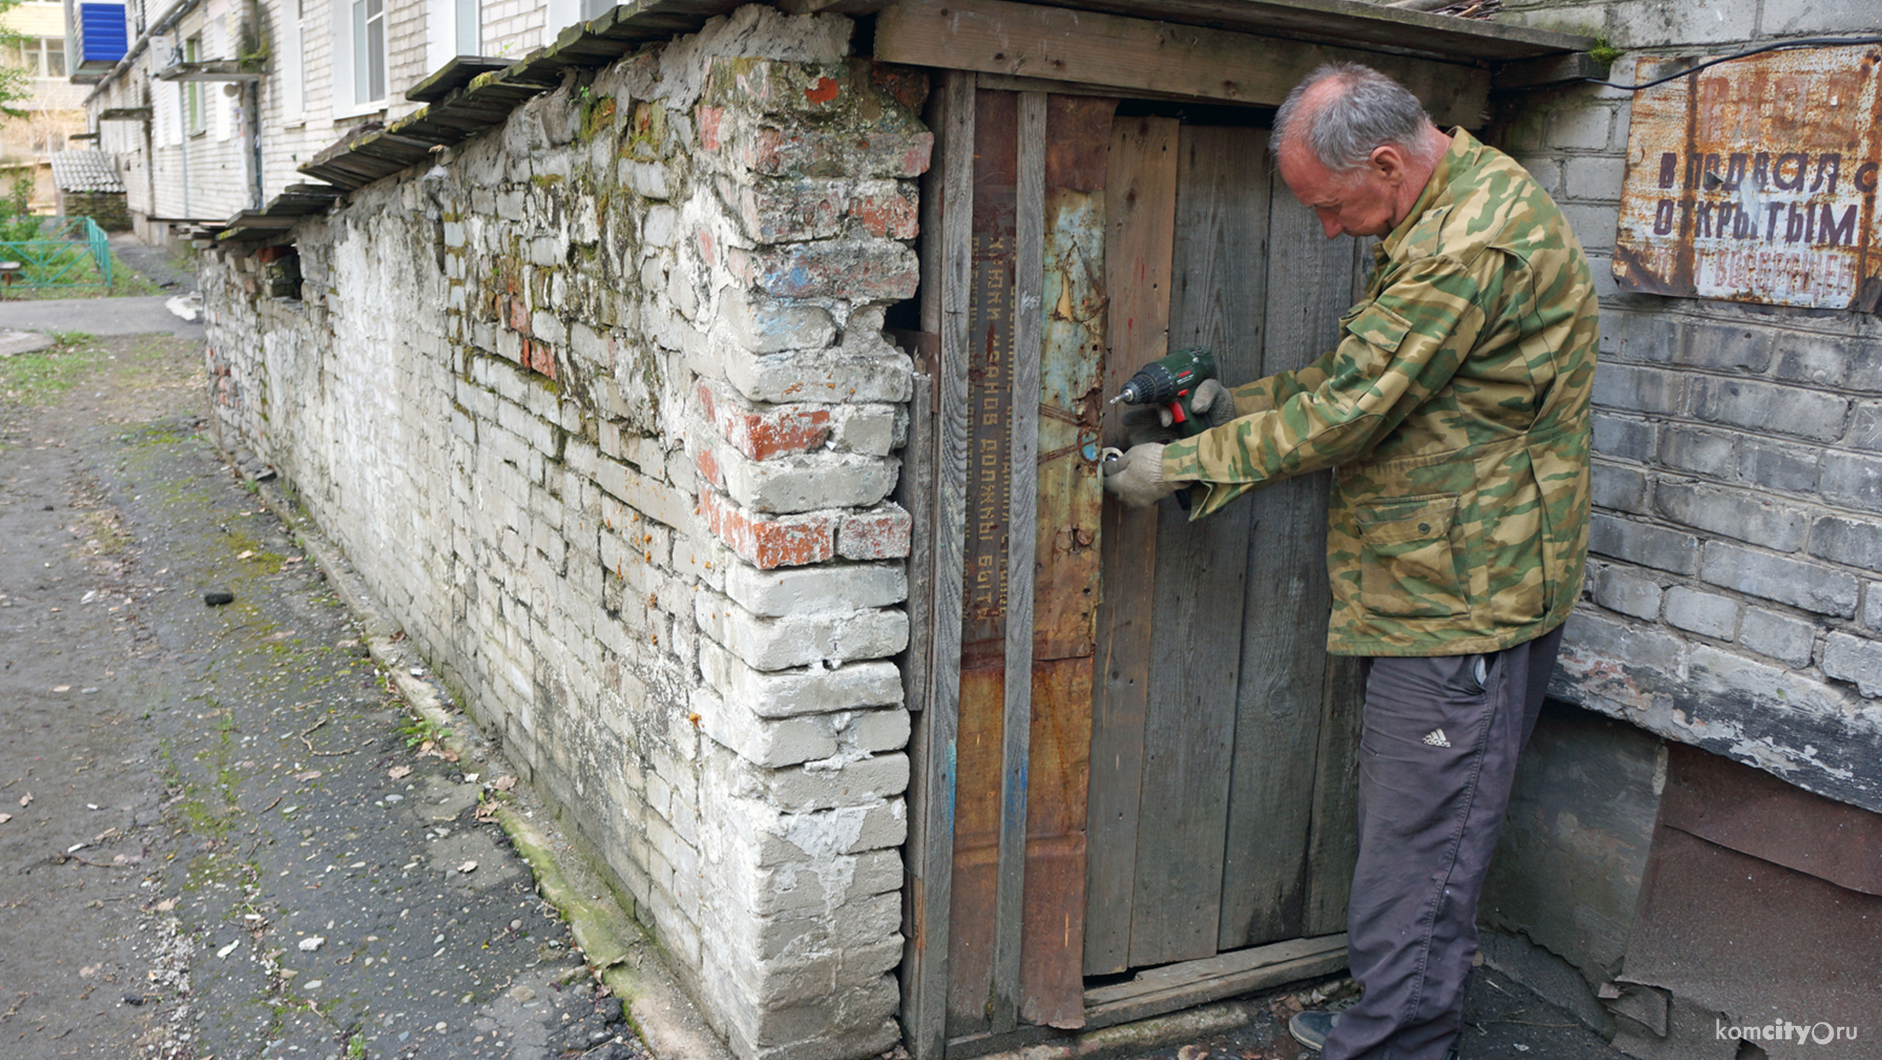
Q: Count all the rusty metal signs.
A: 1